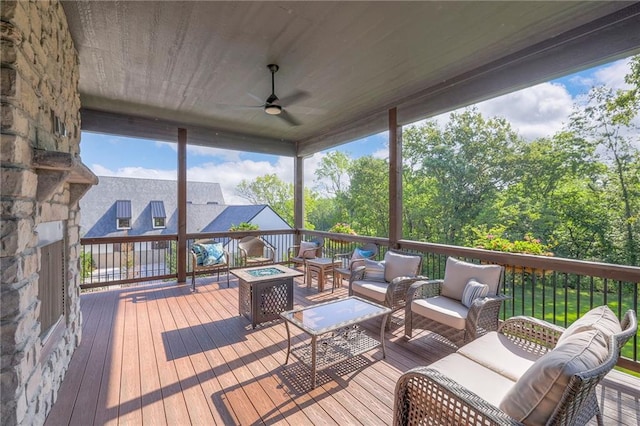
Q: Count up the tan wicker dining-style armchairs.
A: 4